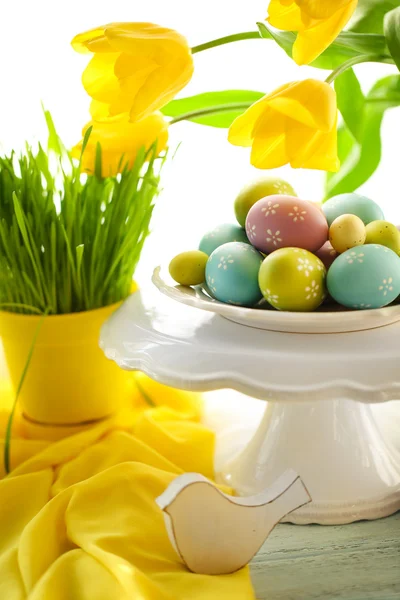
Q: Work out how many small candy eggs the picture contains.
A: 3